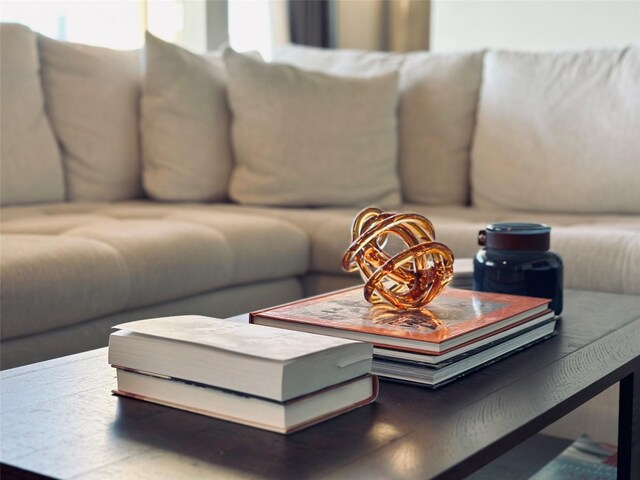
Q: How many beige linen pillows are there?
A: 6